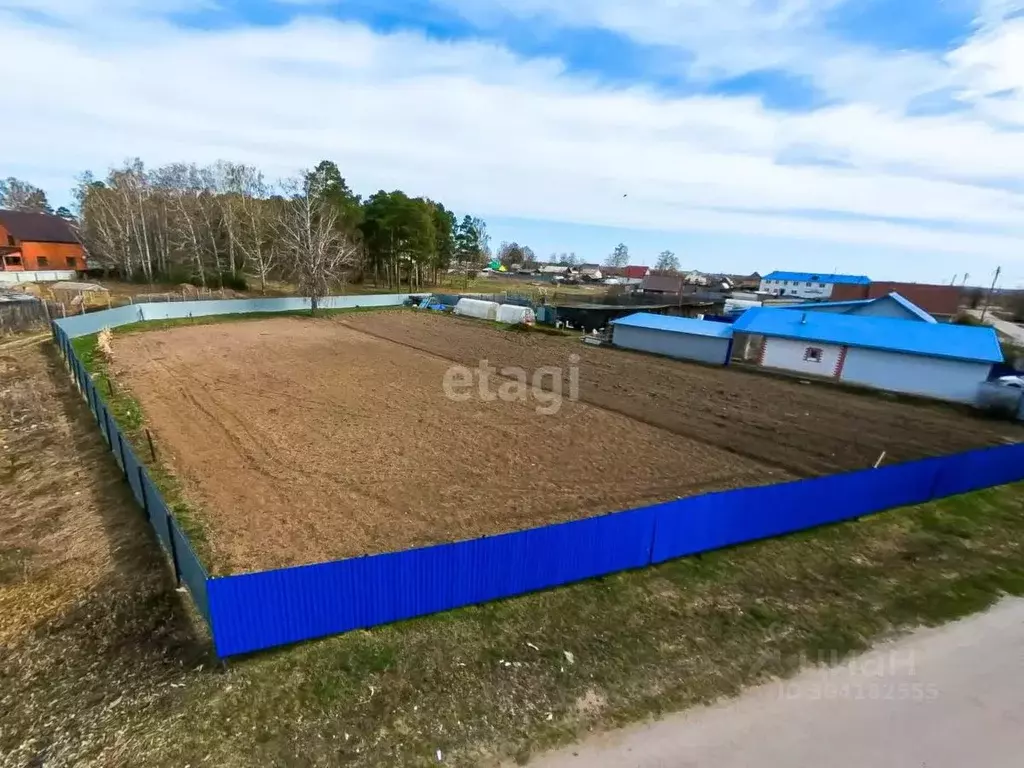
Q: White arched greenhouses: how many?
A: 2